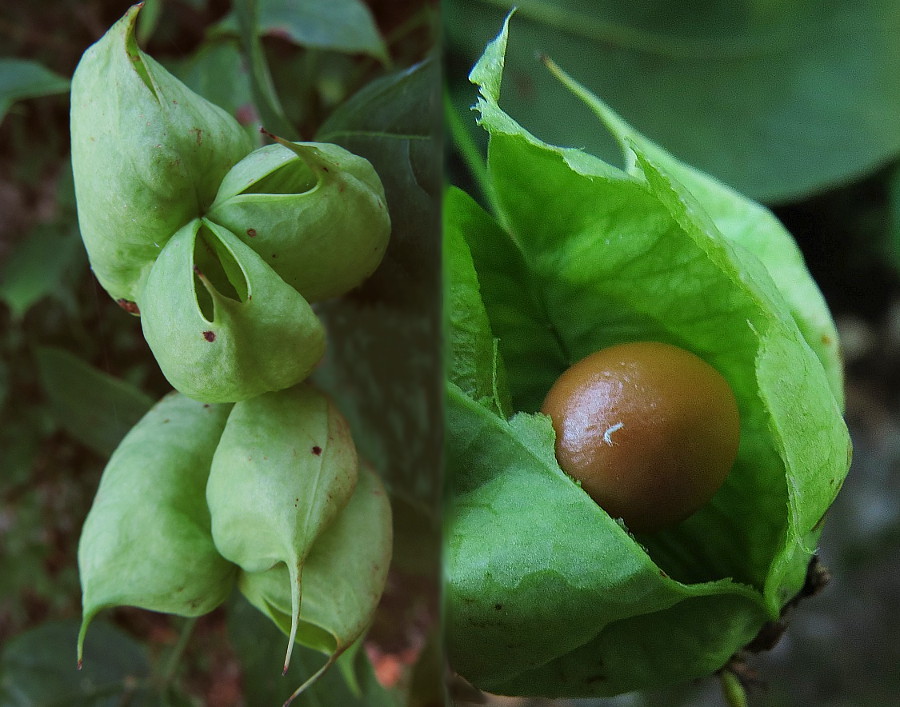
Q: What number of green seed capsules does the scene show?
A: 7